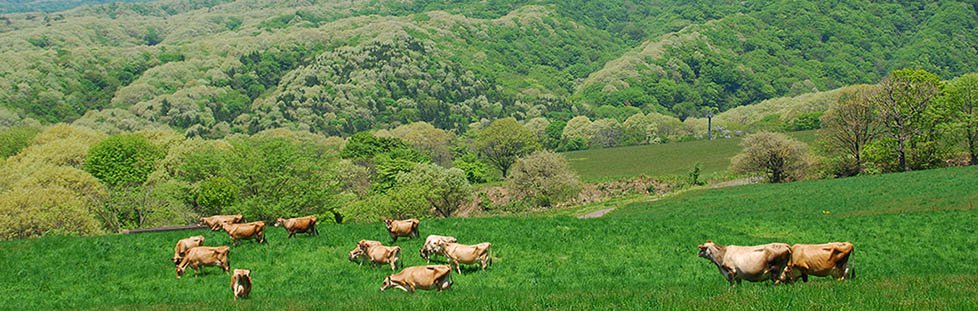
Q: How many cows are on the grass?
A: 14